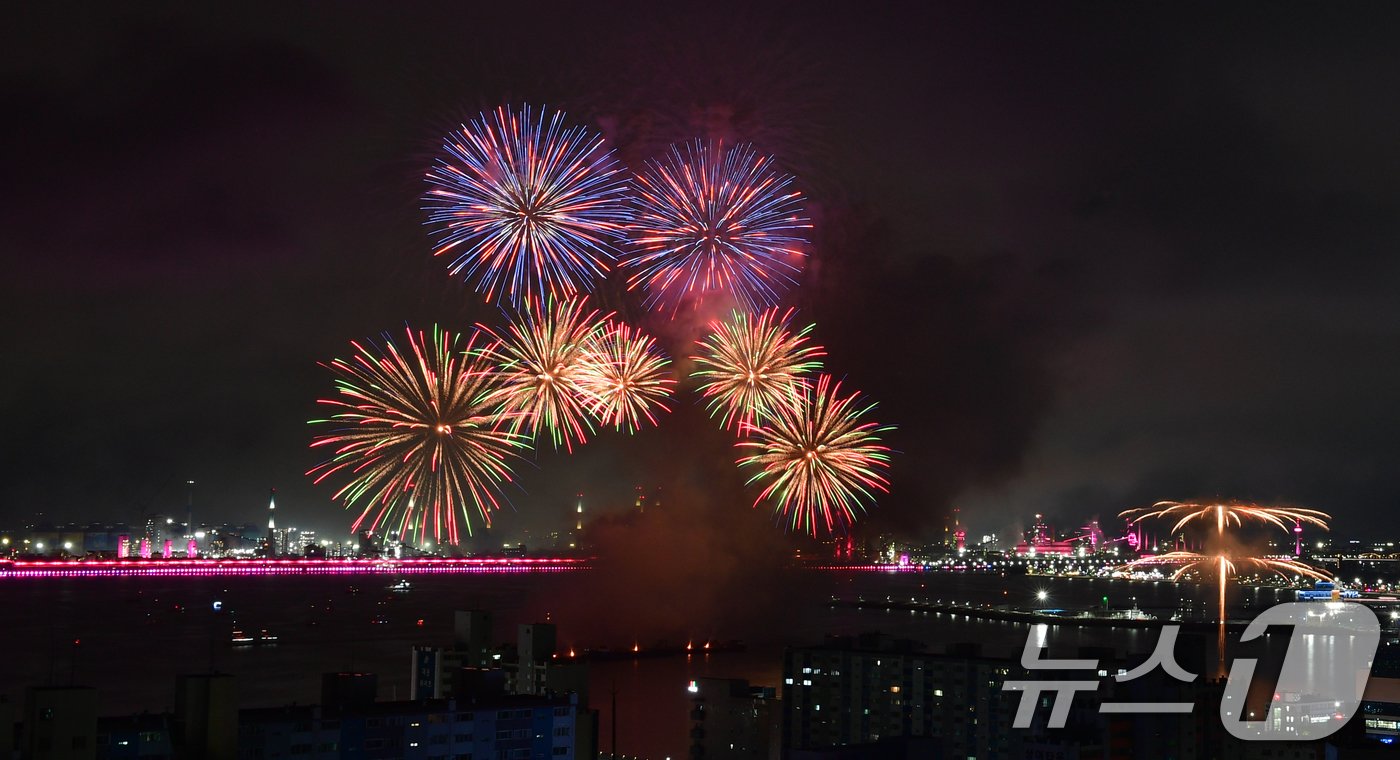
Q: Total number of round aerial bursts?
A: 7